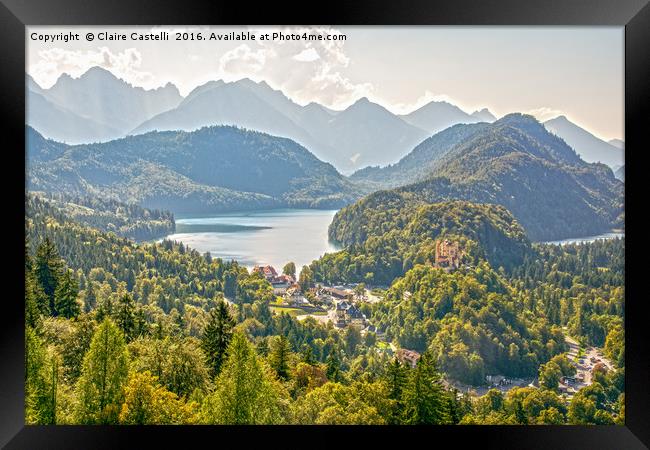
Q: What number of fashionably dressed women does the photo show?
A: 0